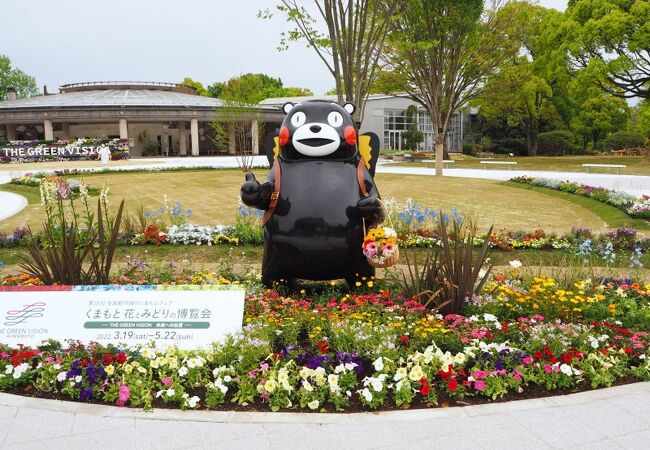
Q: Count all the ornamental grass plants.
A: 2